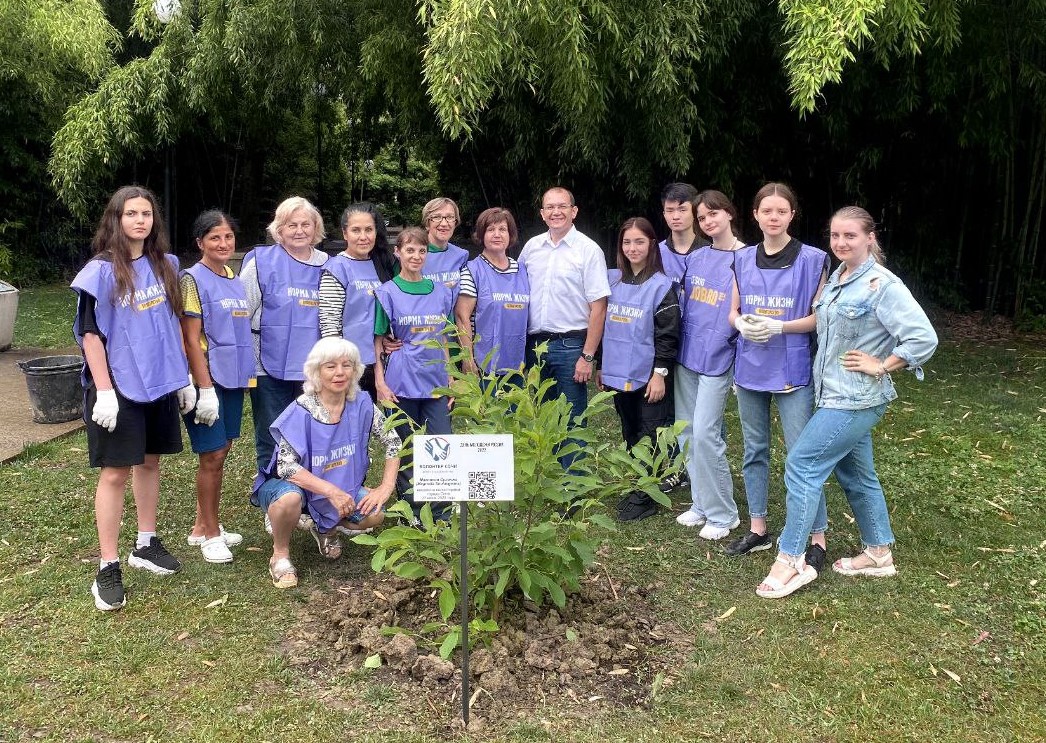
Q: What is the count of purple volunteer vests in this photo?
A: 12